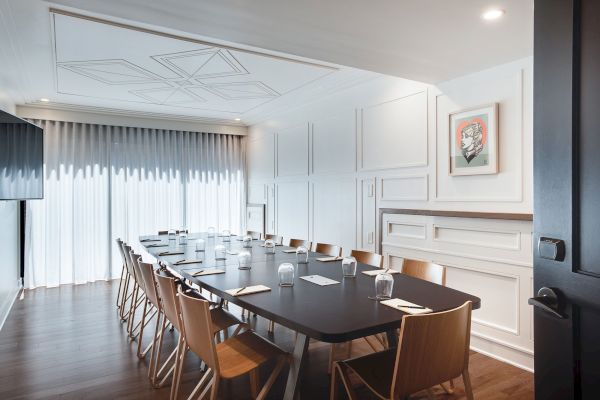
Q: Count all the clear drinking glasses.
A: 14